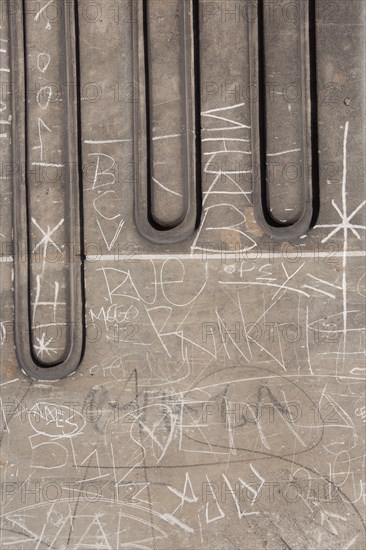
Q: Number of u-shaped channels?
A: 3